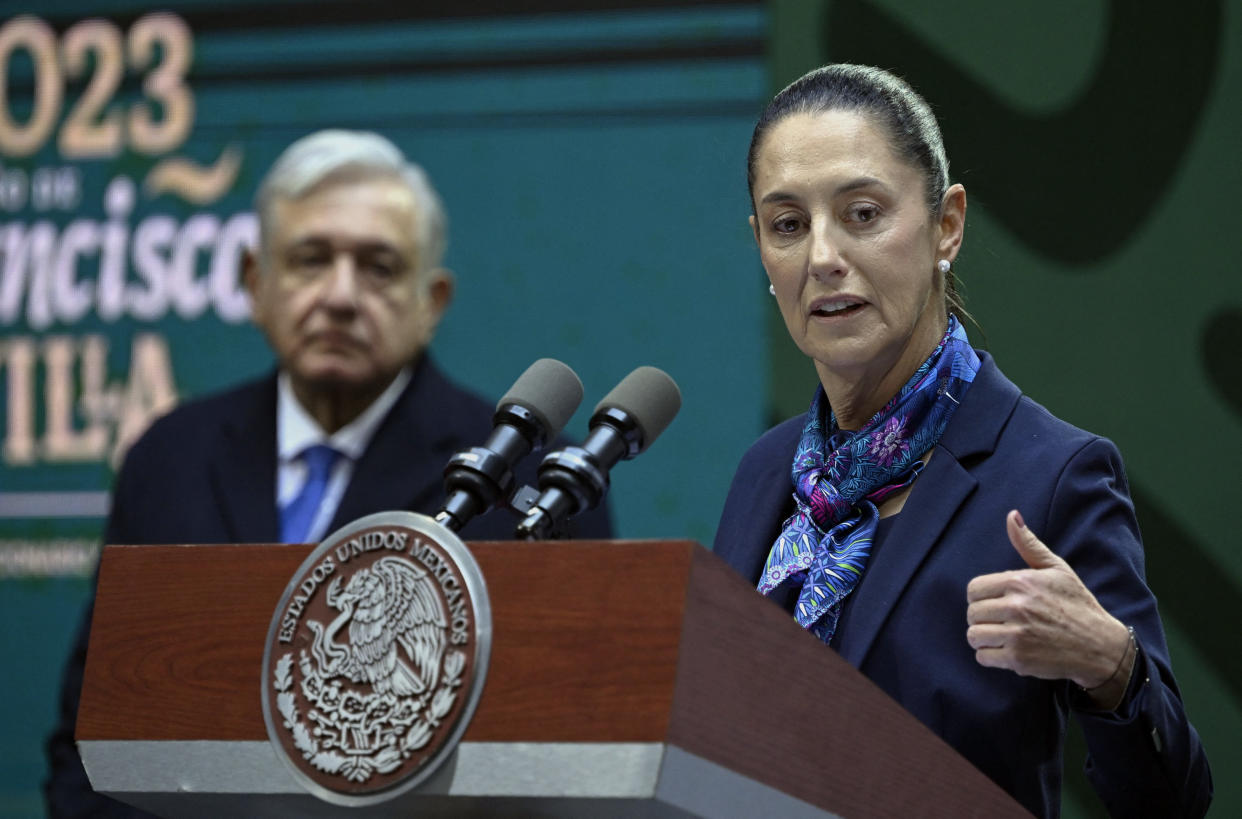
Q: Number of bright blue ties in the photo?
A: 1